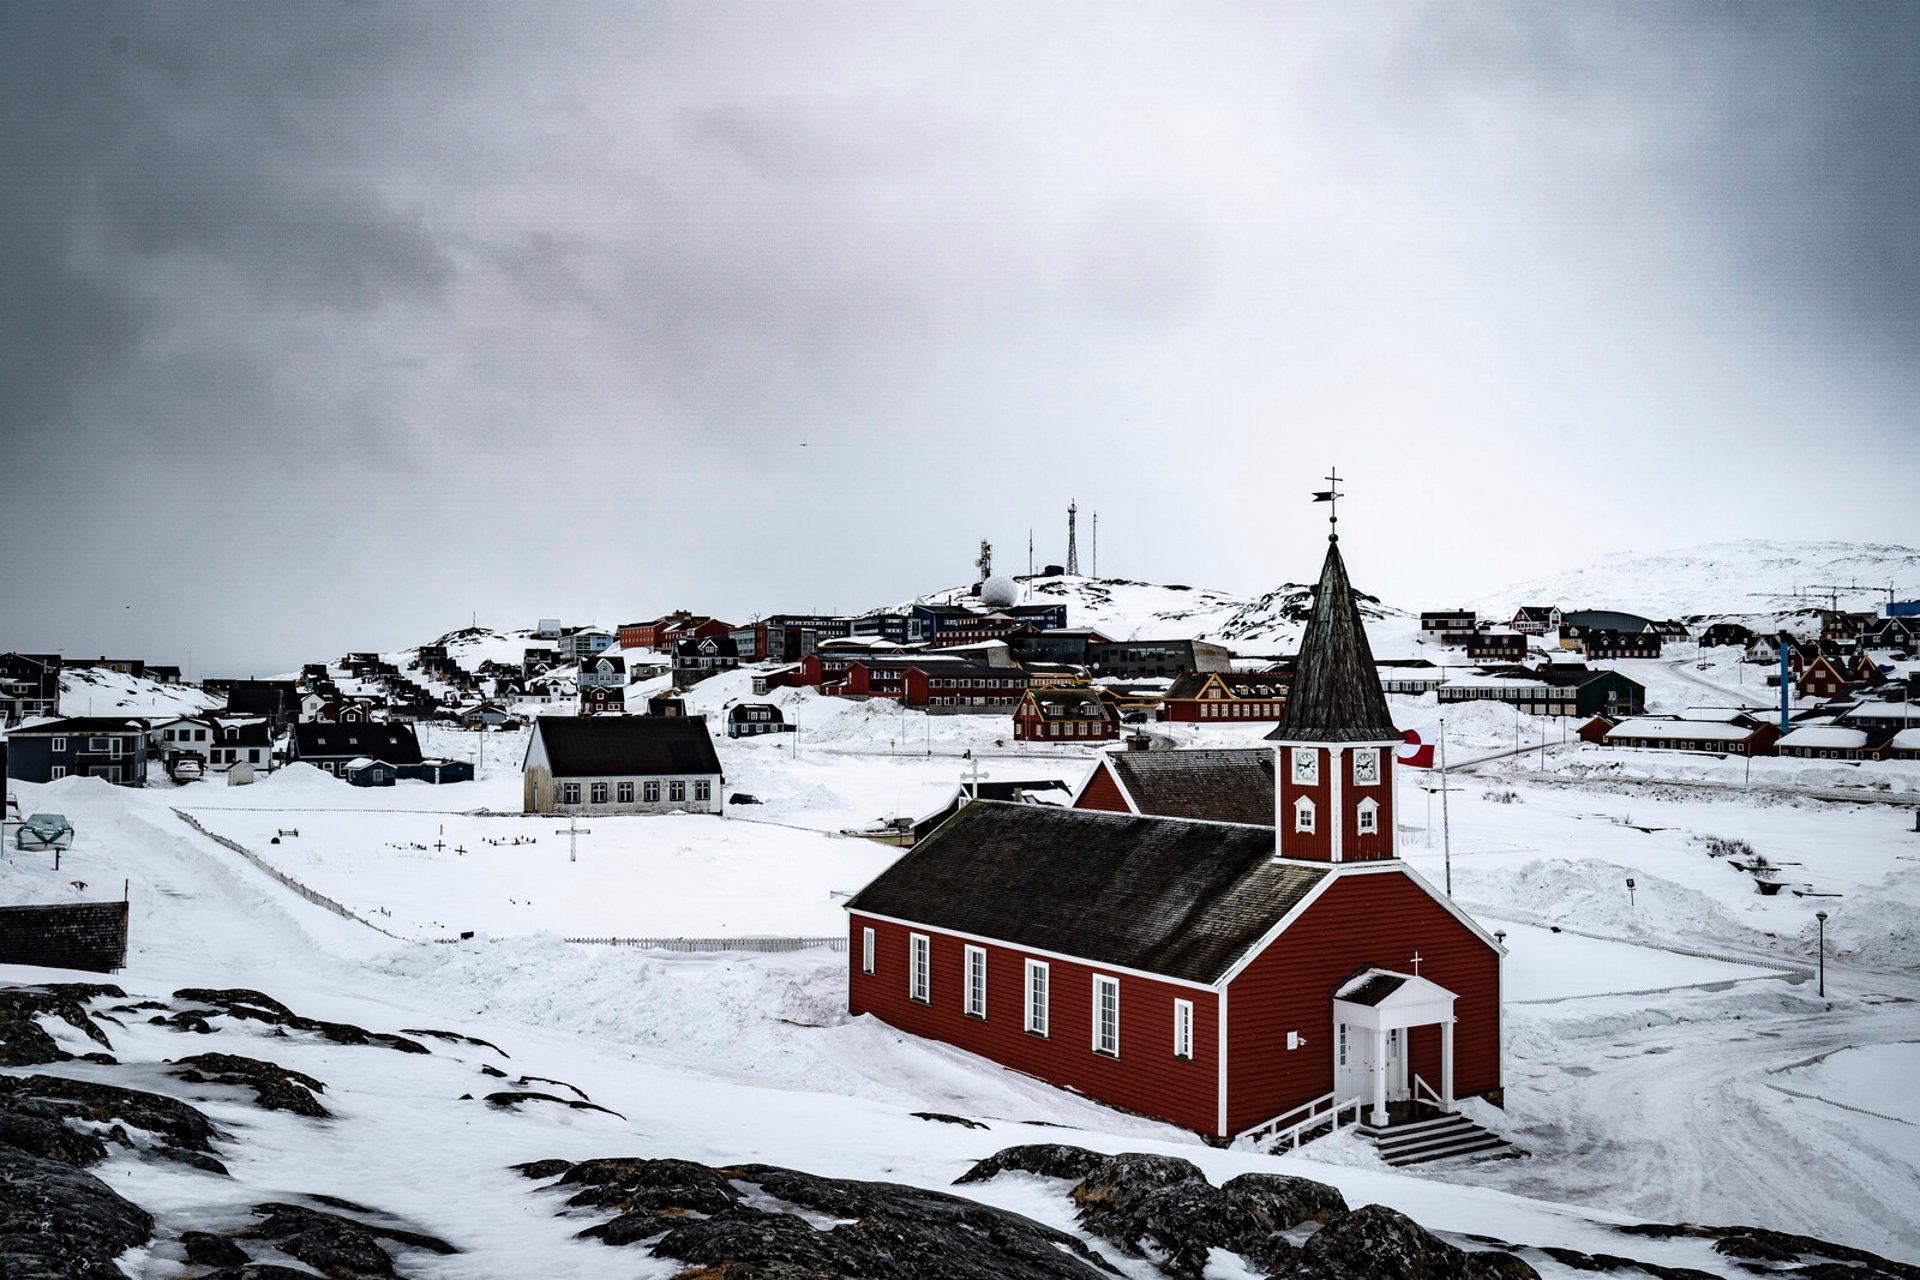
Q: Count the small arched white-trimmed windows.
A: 2